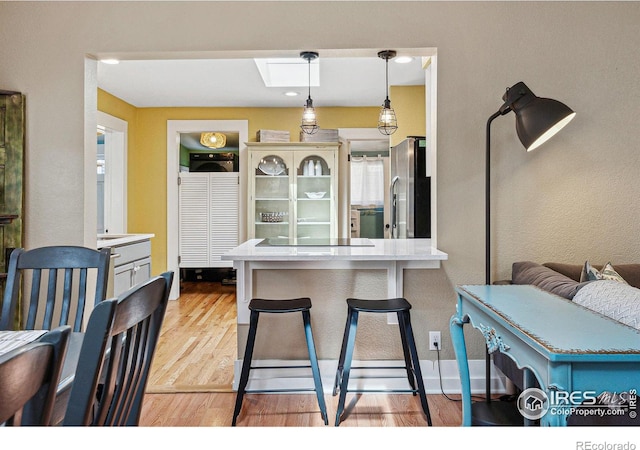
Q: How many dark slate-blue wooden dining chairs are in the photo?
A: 3